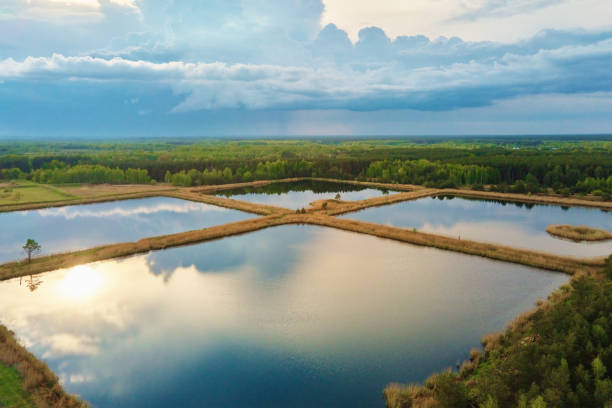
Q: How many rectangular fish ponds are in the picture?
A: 4